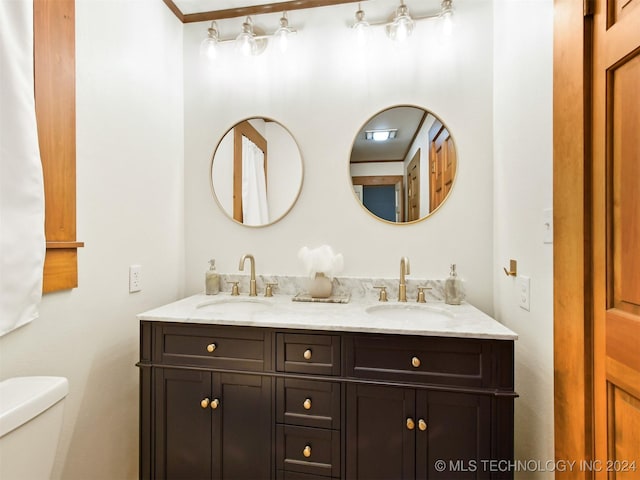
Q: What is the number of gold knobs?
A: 9